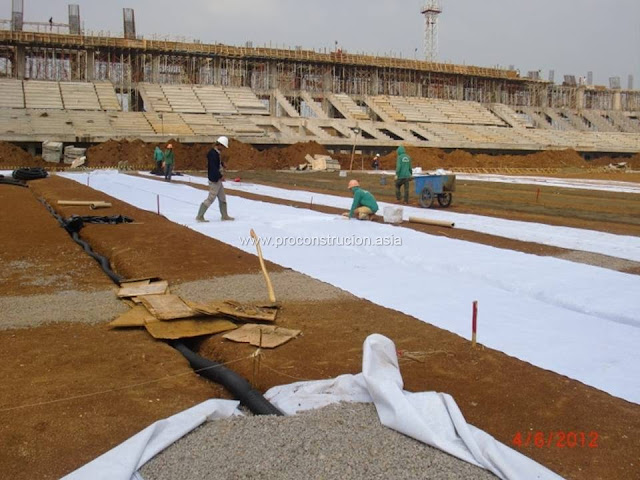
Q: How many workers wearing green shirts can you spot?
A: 4